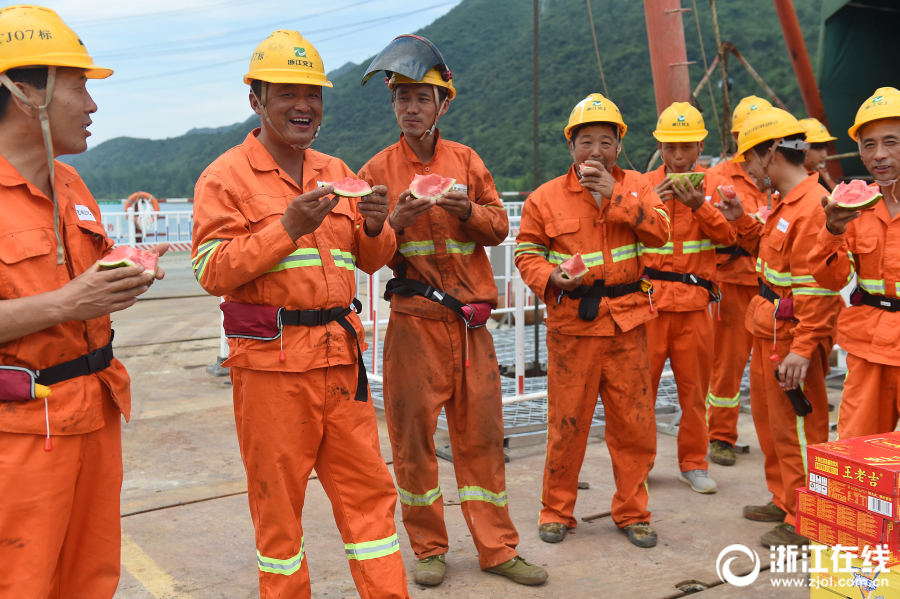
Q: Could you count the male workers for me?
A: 9